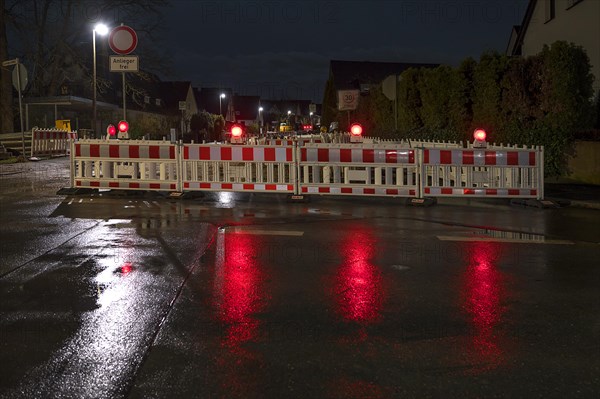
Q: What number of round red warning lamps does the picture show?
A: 5